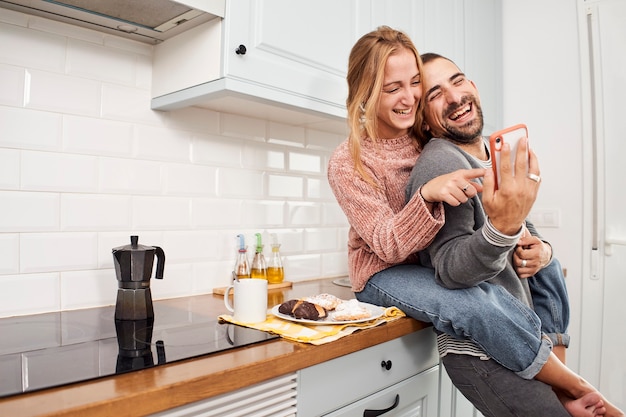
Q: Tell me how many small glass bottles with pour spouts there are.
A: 3